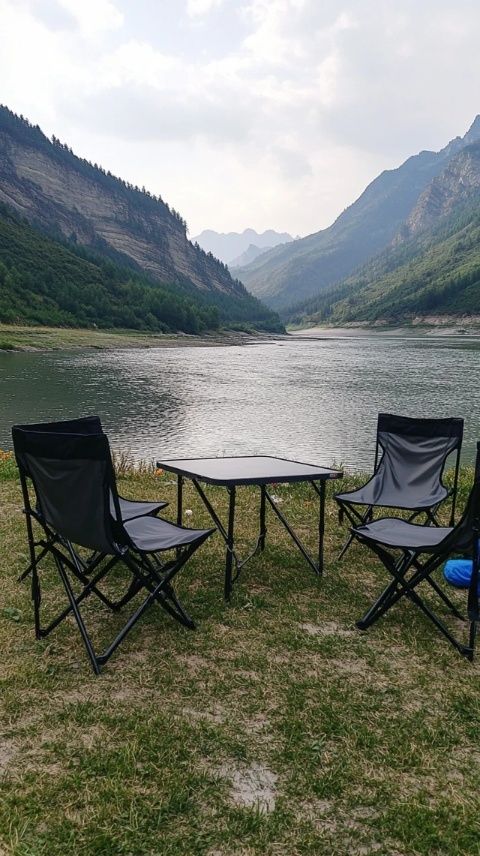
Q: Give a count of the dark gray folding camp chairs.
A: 4